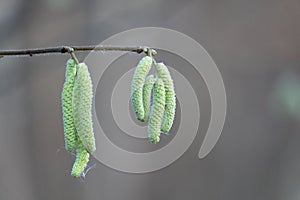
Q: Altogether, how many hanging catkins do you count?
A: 7